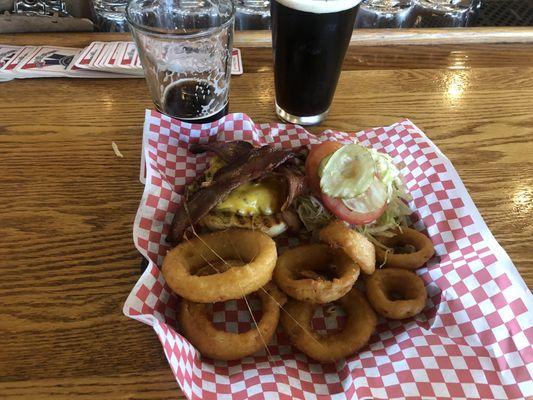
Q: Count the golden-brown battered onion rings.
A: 7